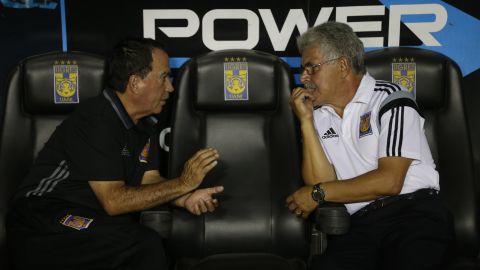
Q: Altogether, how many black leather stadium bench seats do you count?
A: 3